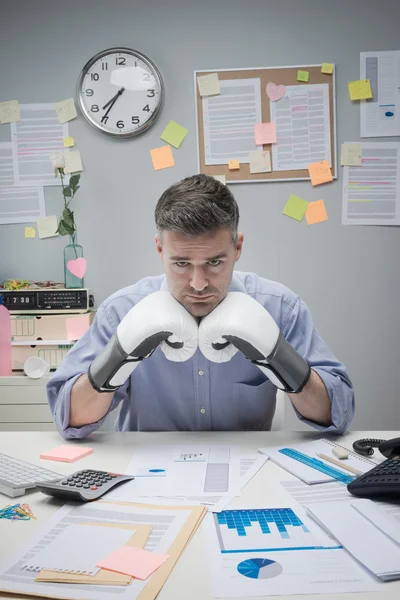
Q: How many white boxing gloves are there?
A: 2